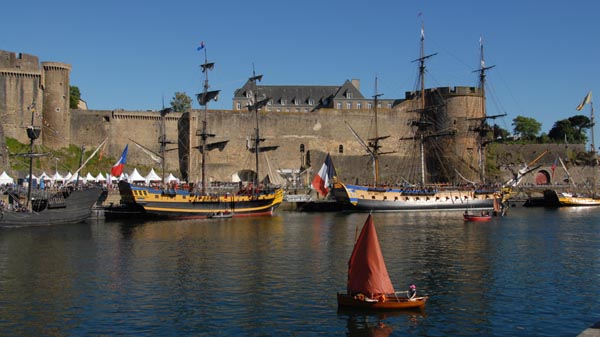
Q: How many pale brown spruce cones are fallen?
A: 0